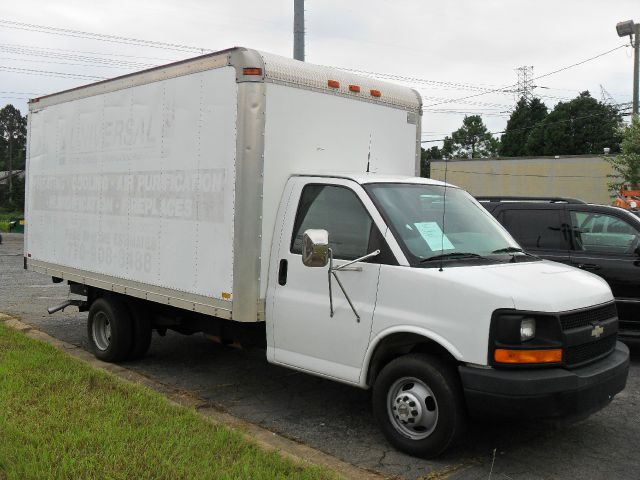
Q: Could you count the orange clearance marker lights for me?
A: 4